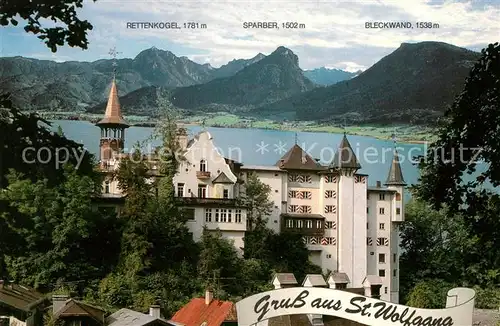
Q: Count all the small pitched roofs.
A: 4